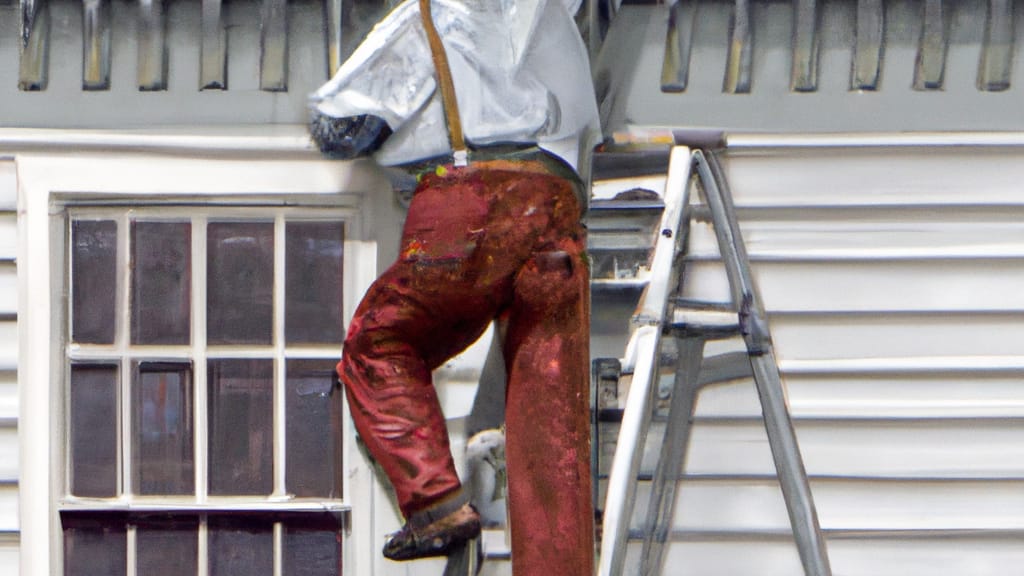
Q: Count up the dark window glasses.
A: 12